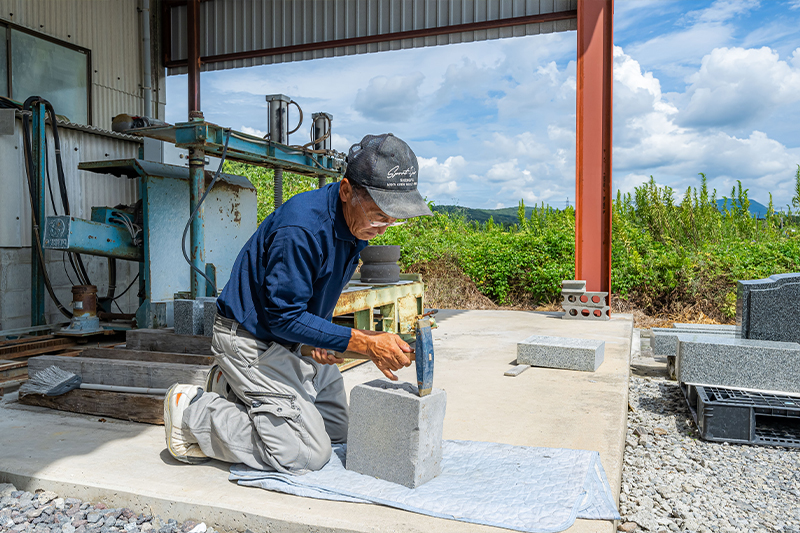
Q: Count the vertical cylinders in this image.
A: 2